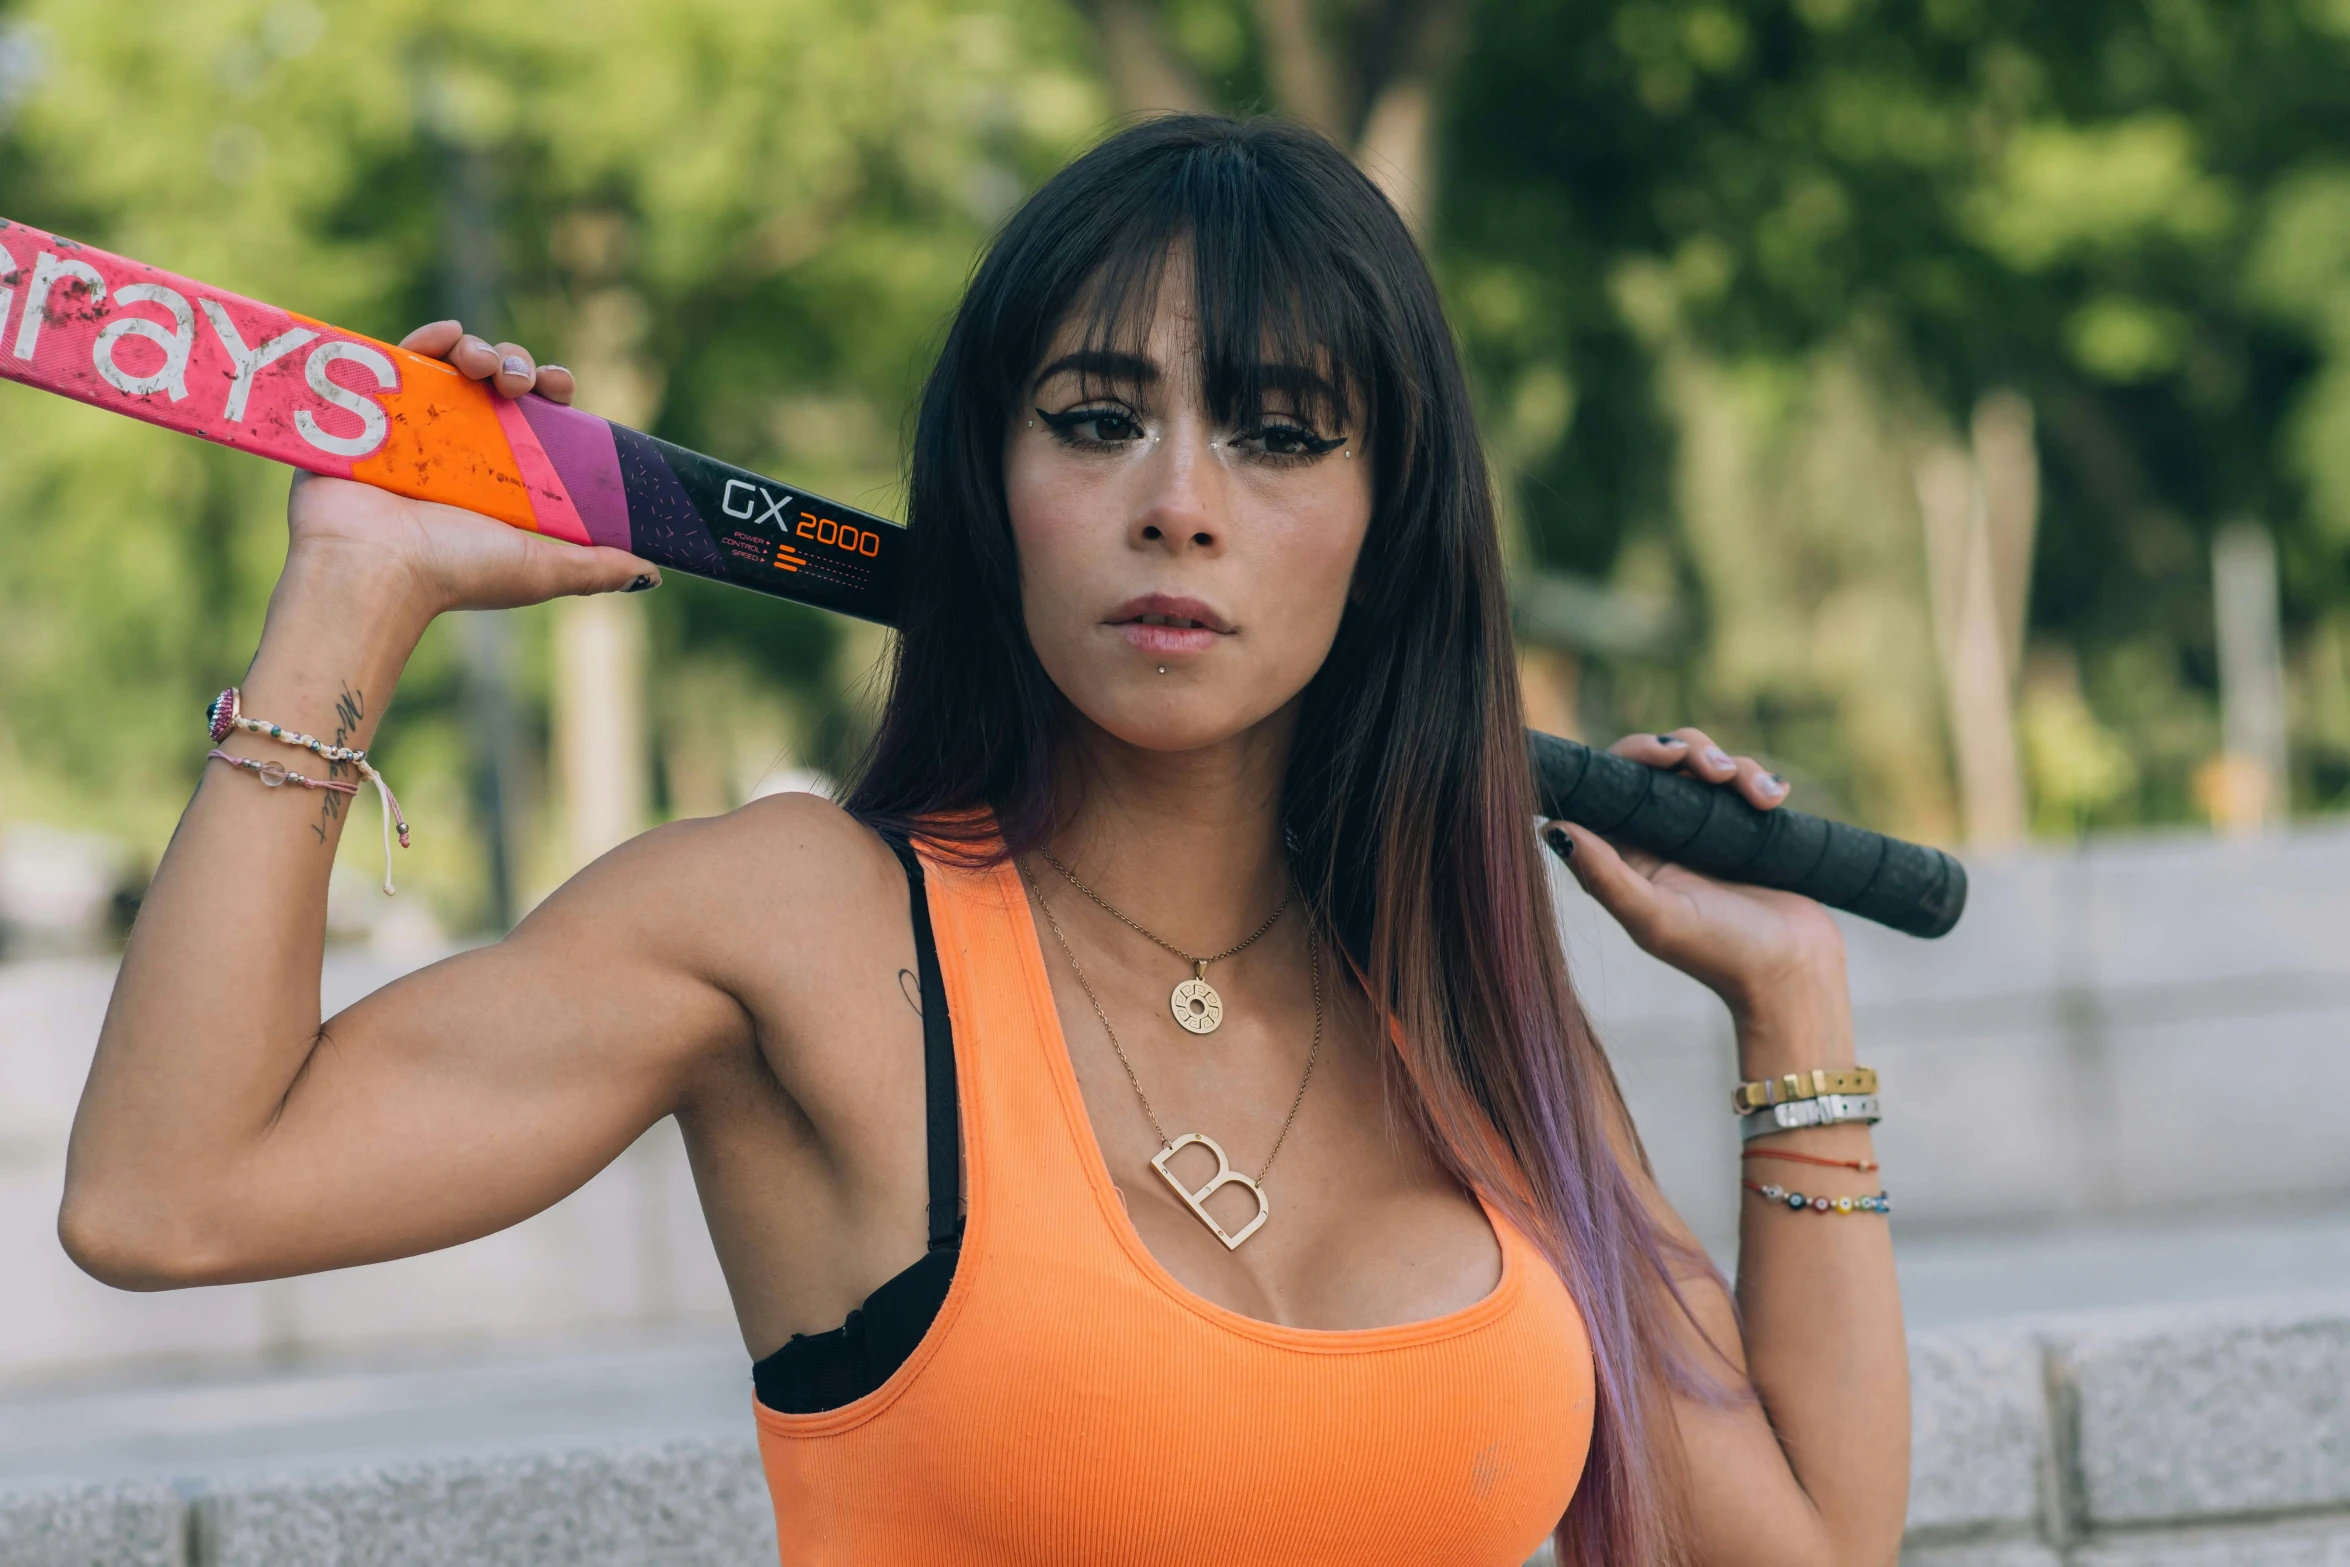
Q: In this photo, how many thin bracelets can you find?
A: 4